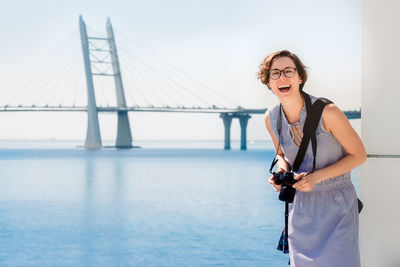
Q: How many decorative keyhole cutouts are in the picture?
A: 1